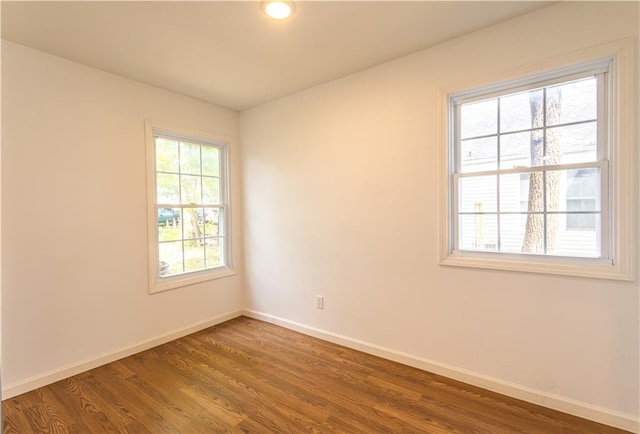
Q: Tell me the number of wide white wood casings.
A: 2